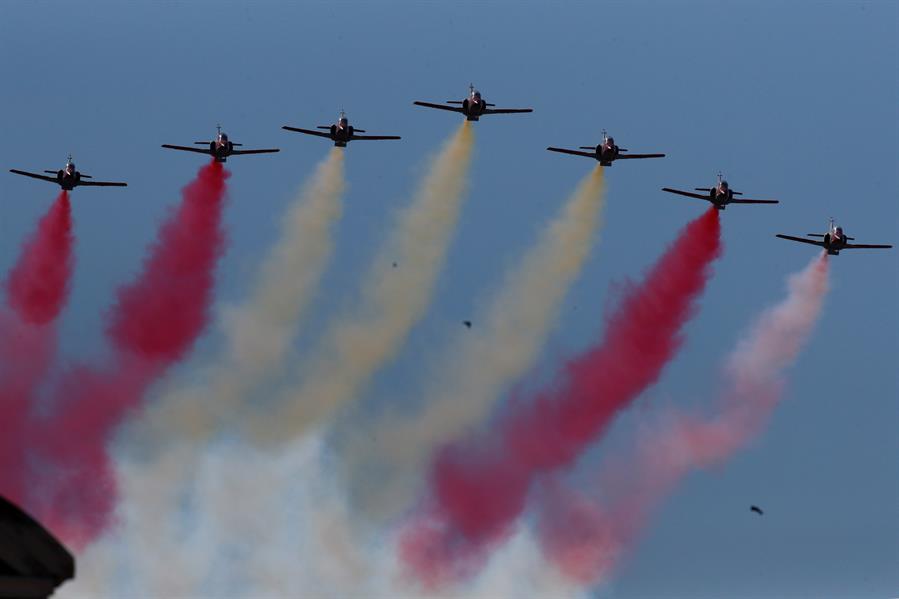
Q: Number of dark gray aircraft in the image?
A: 7